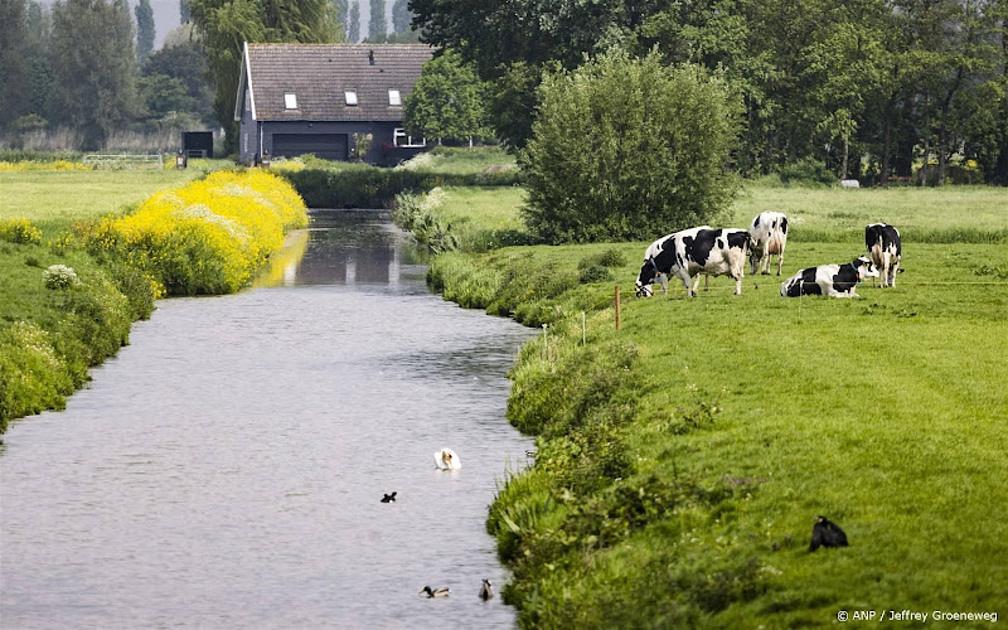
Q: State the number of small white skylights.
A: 3